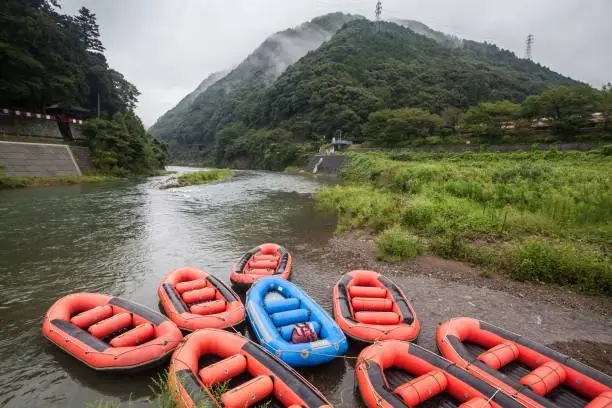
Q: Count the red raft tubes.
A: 7